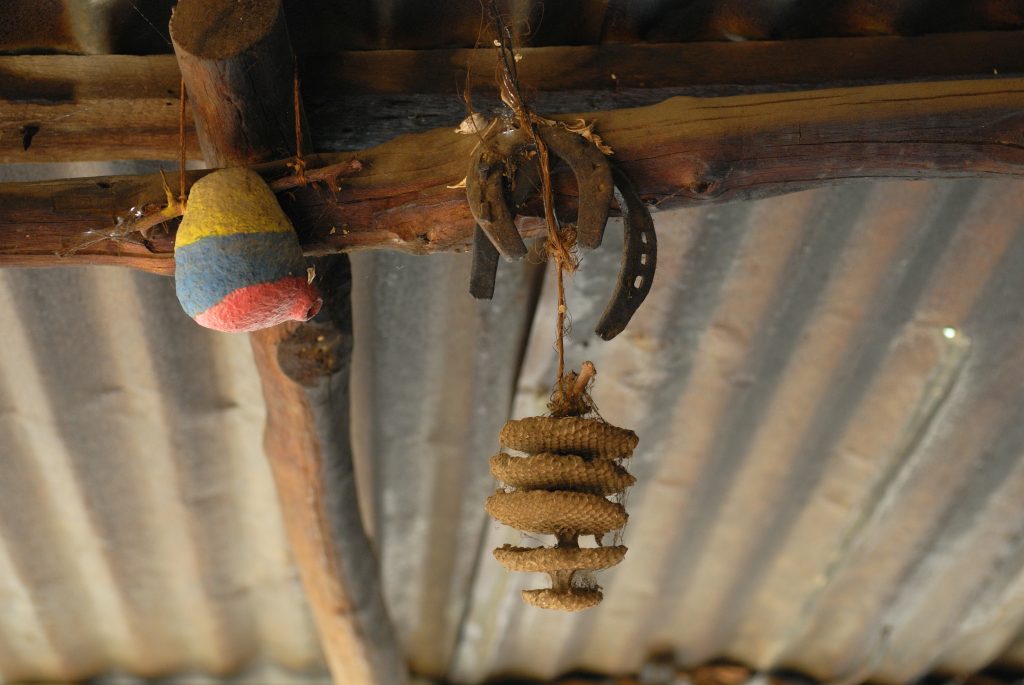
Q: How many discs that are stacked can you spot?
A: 5